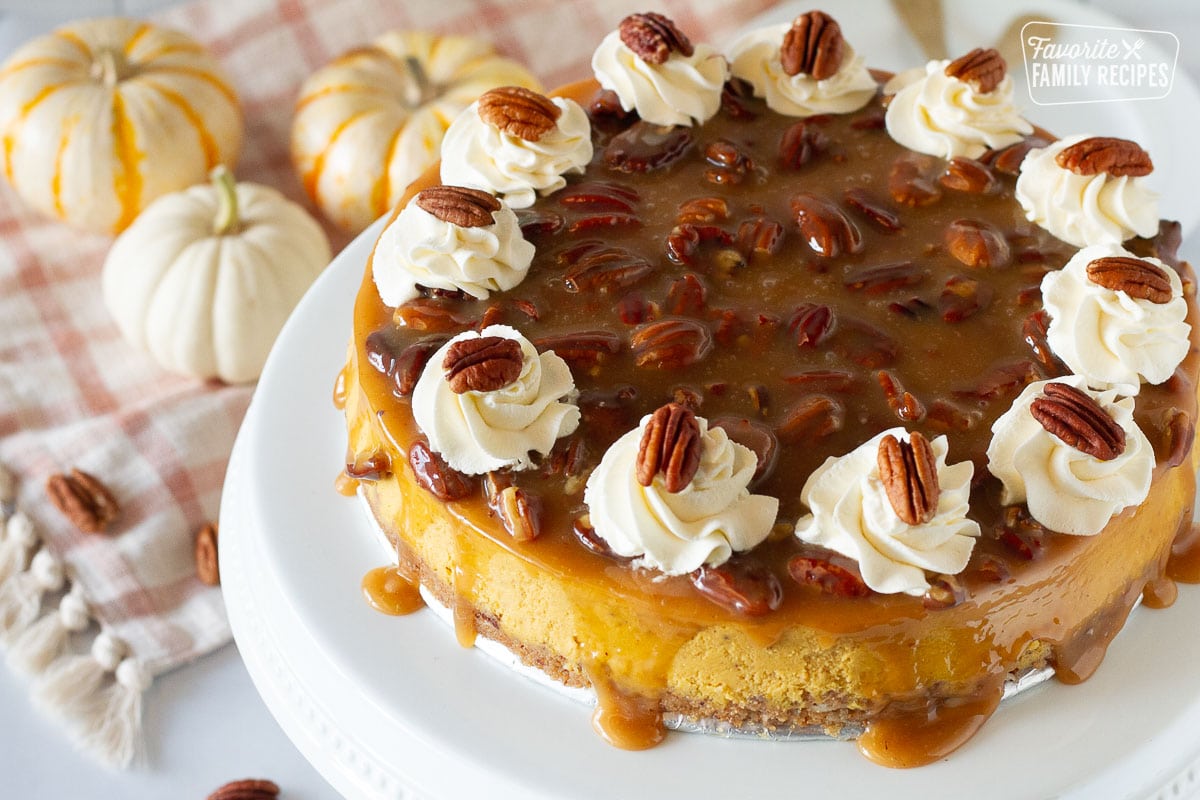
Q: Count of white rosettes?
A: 11